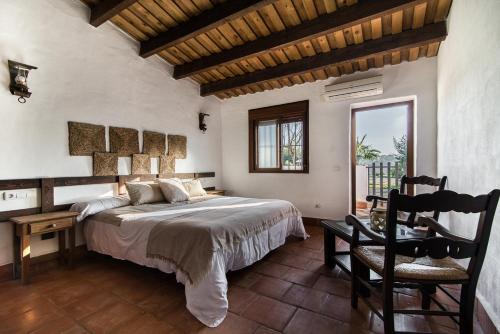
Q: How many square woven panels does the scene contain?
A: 7